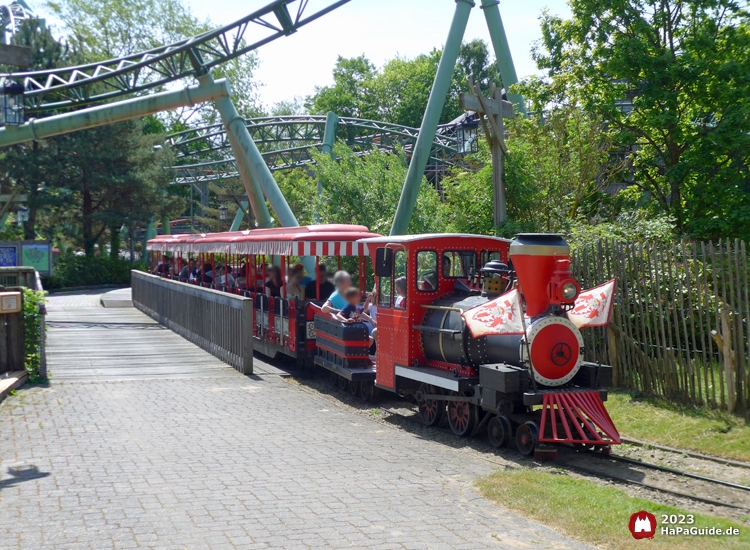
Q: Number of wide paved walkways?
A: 1